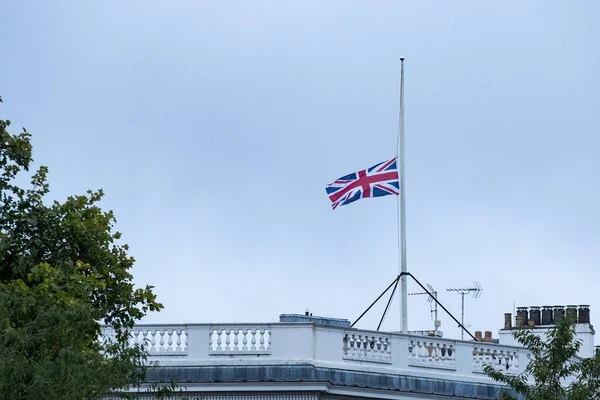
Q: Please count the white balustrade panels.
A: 5